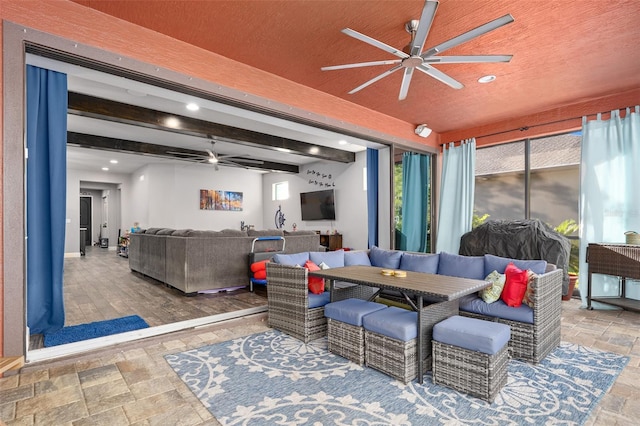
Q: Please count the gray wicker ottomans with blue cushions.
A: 3